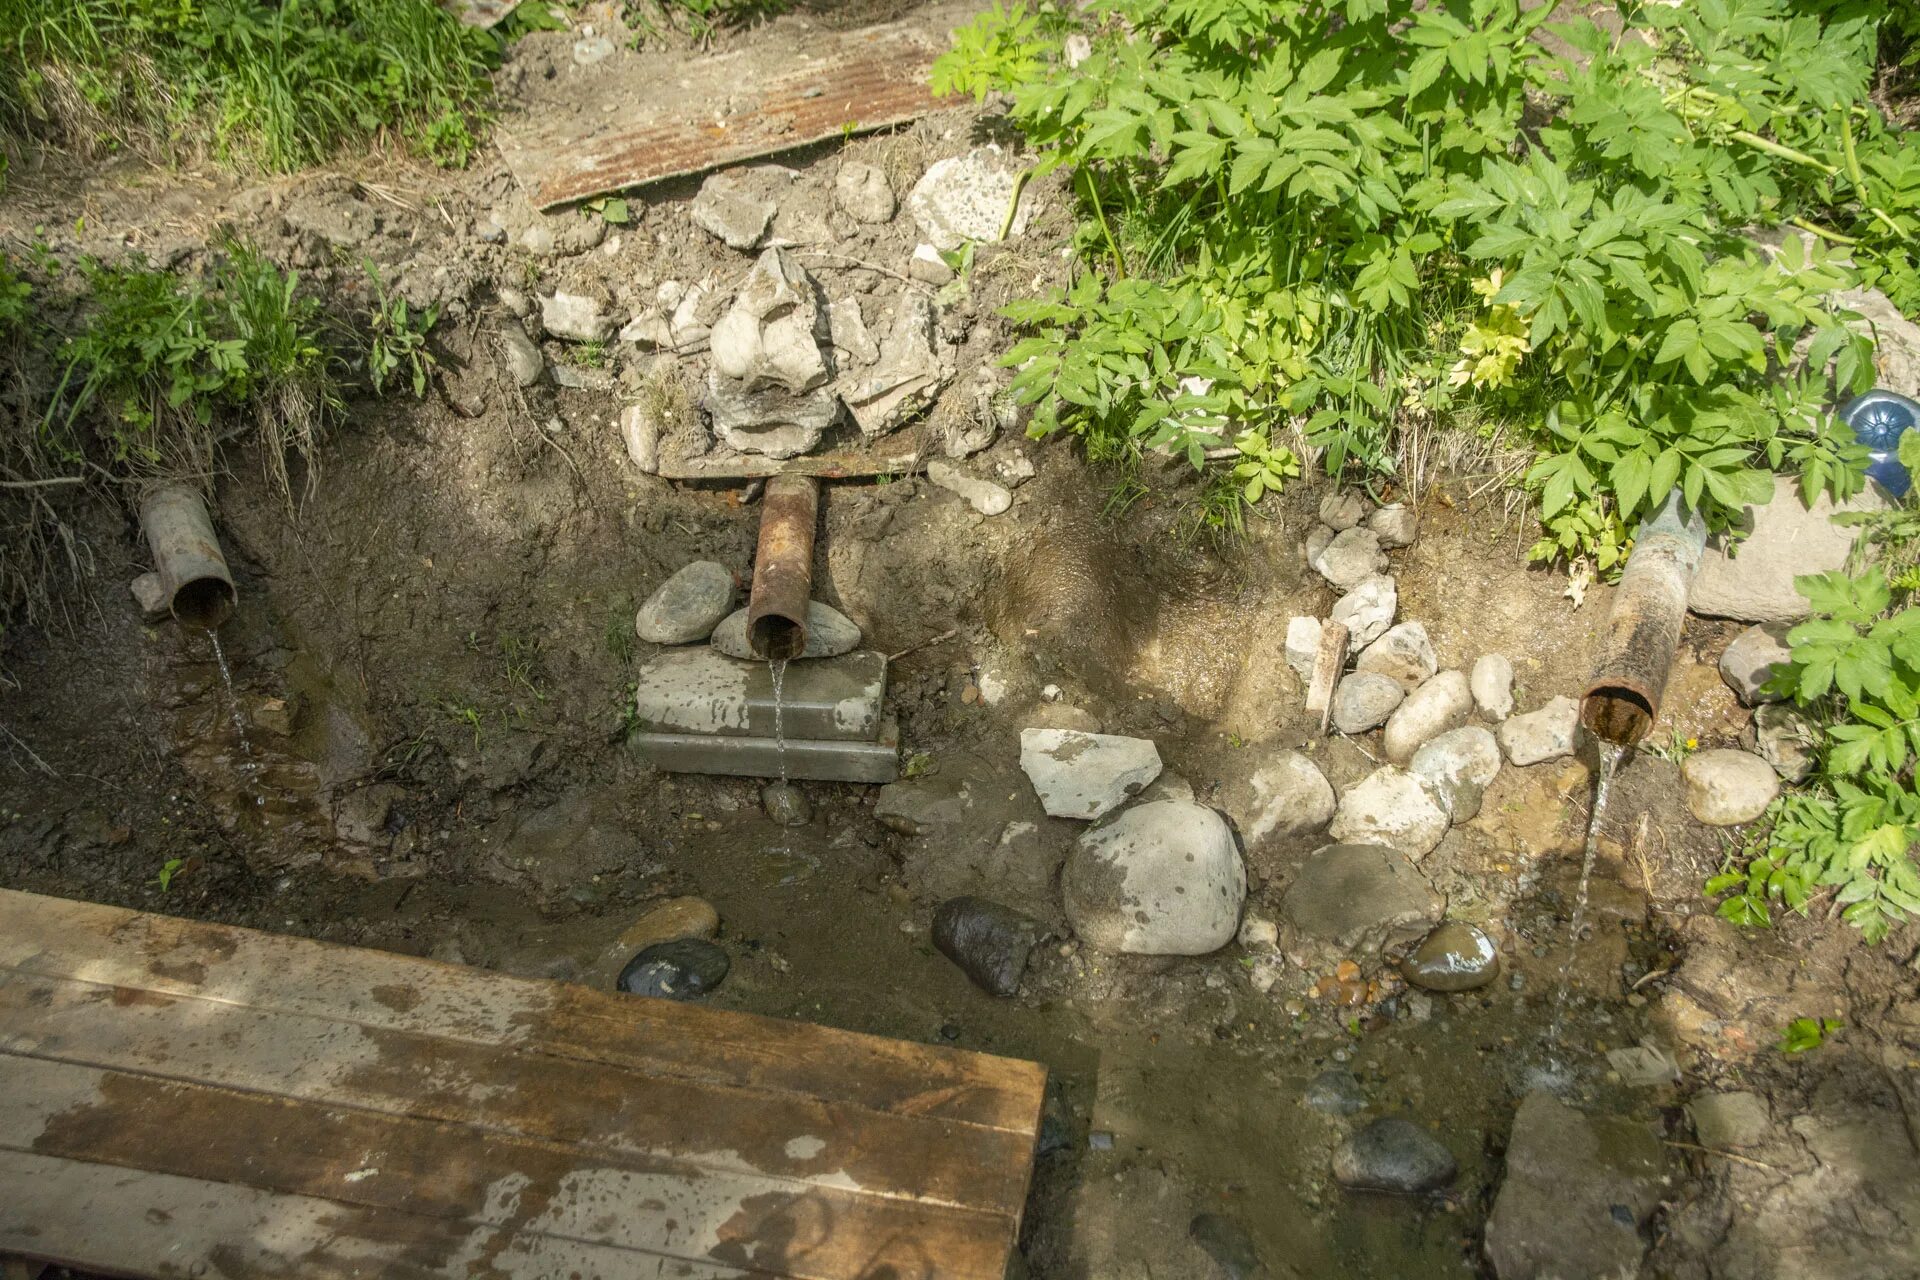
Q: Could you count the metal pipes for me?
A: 3